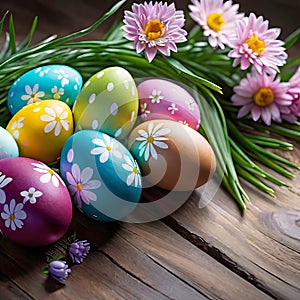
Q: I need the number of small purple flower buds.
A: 2